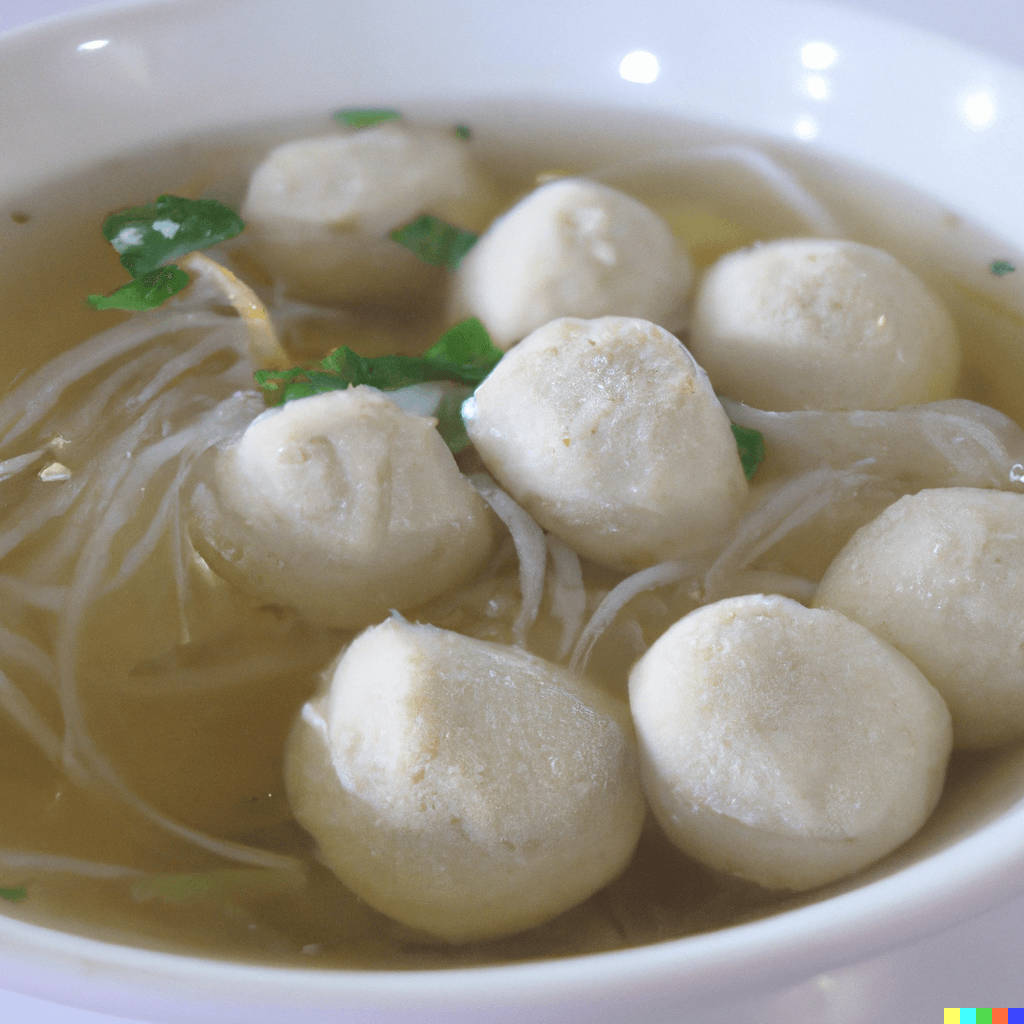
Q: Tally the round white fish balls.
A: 8